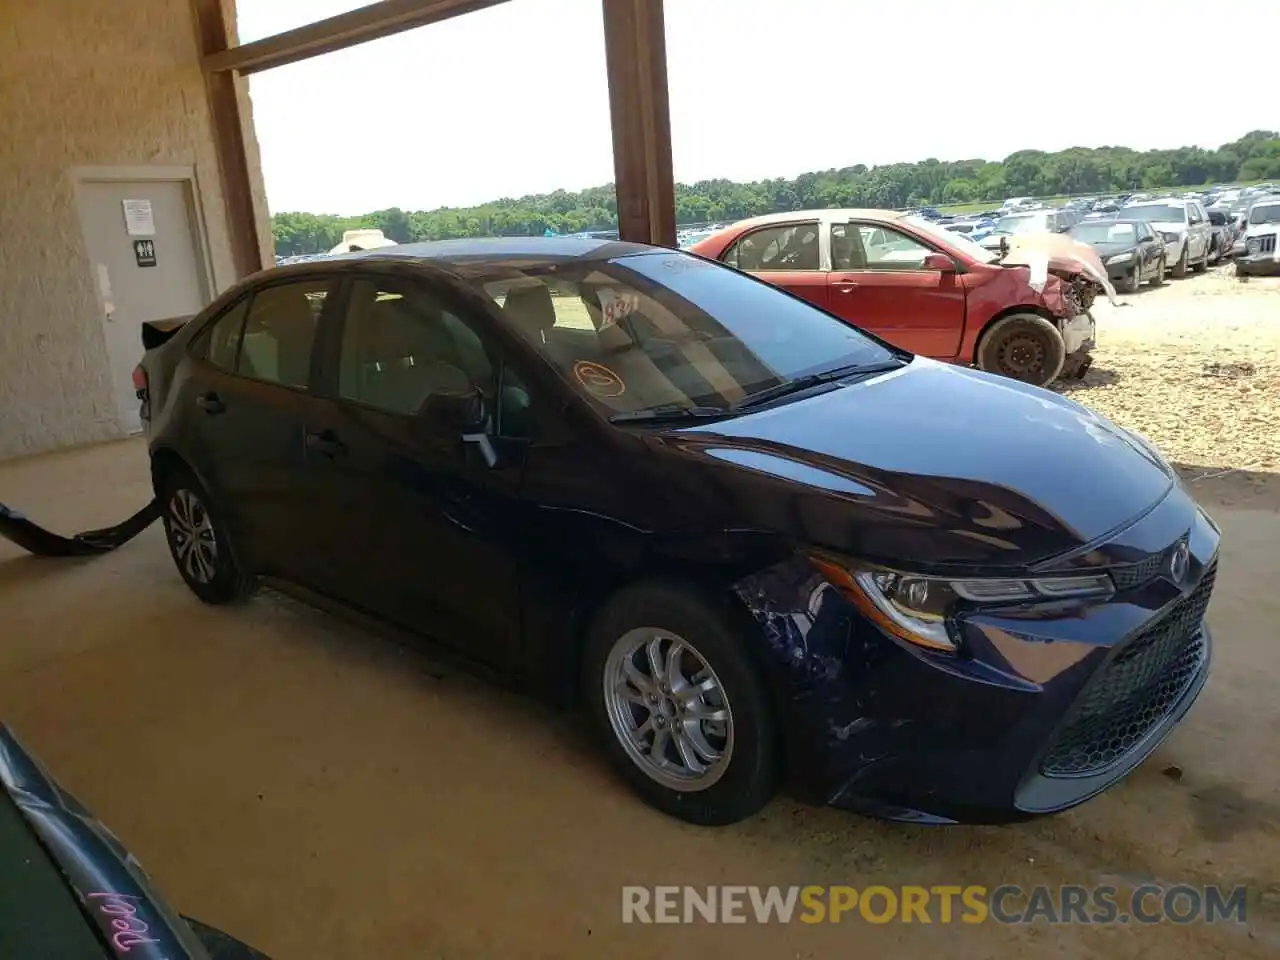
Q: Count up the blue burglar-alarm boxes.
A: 0